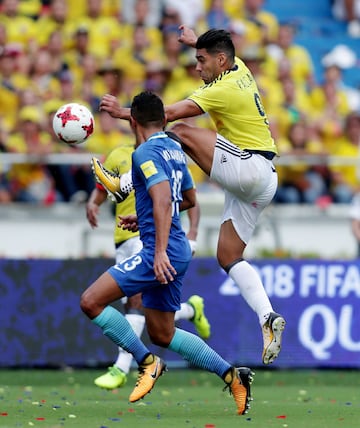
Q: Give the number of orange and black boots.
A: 2